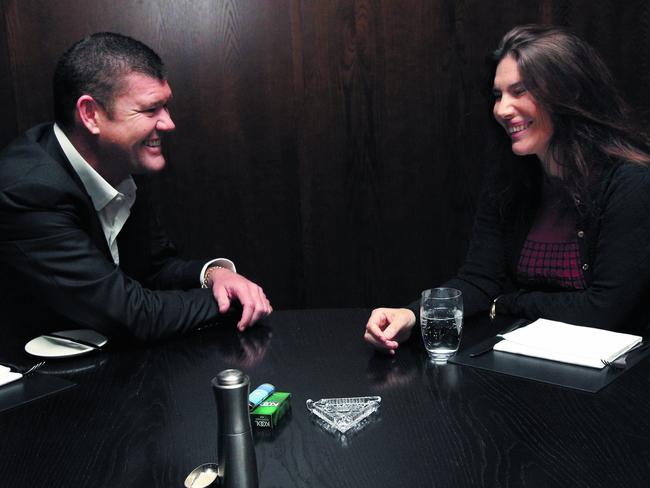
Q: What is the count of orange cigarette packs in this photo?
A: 0